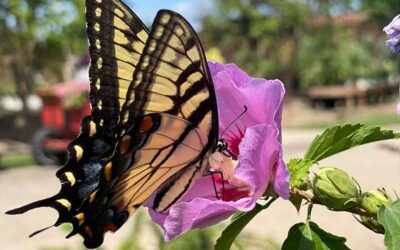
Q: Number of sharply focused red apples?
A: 0